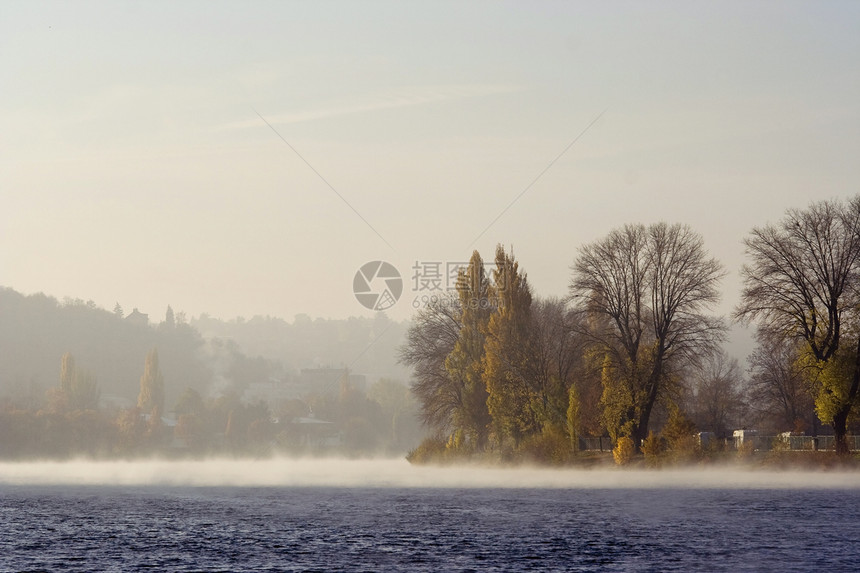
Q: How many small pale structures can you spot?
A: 3